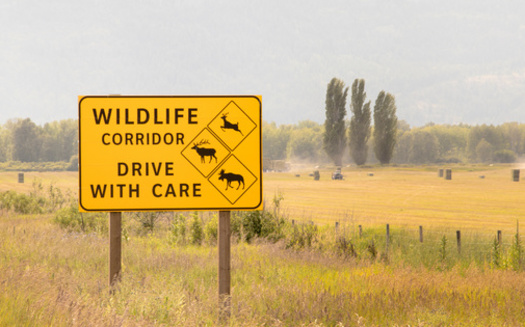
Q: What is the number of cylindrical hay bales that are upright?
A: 5